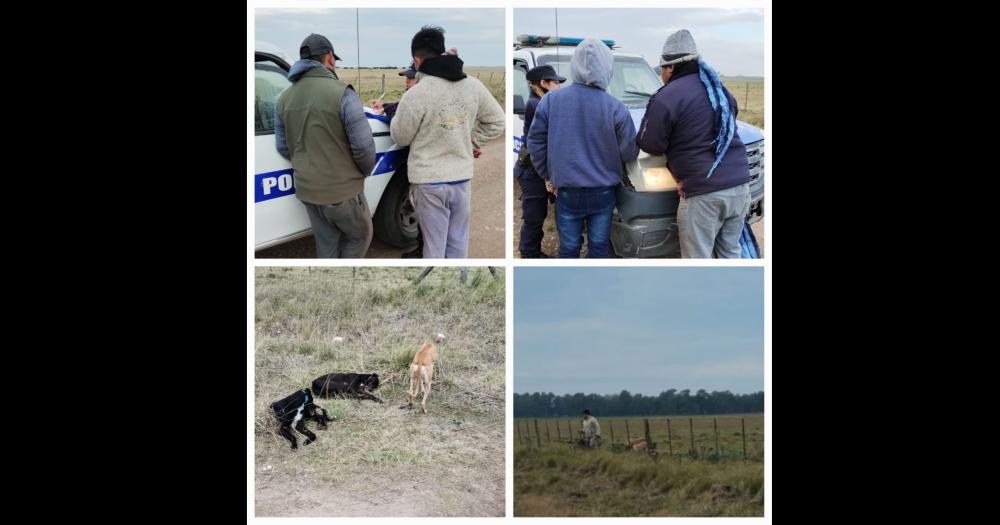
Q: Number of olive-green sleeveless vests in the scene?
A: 1